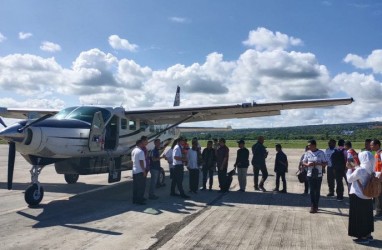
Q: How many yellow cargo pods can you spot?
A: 0